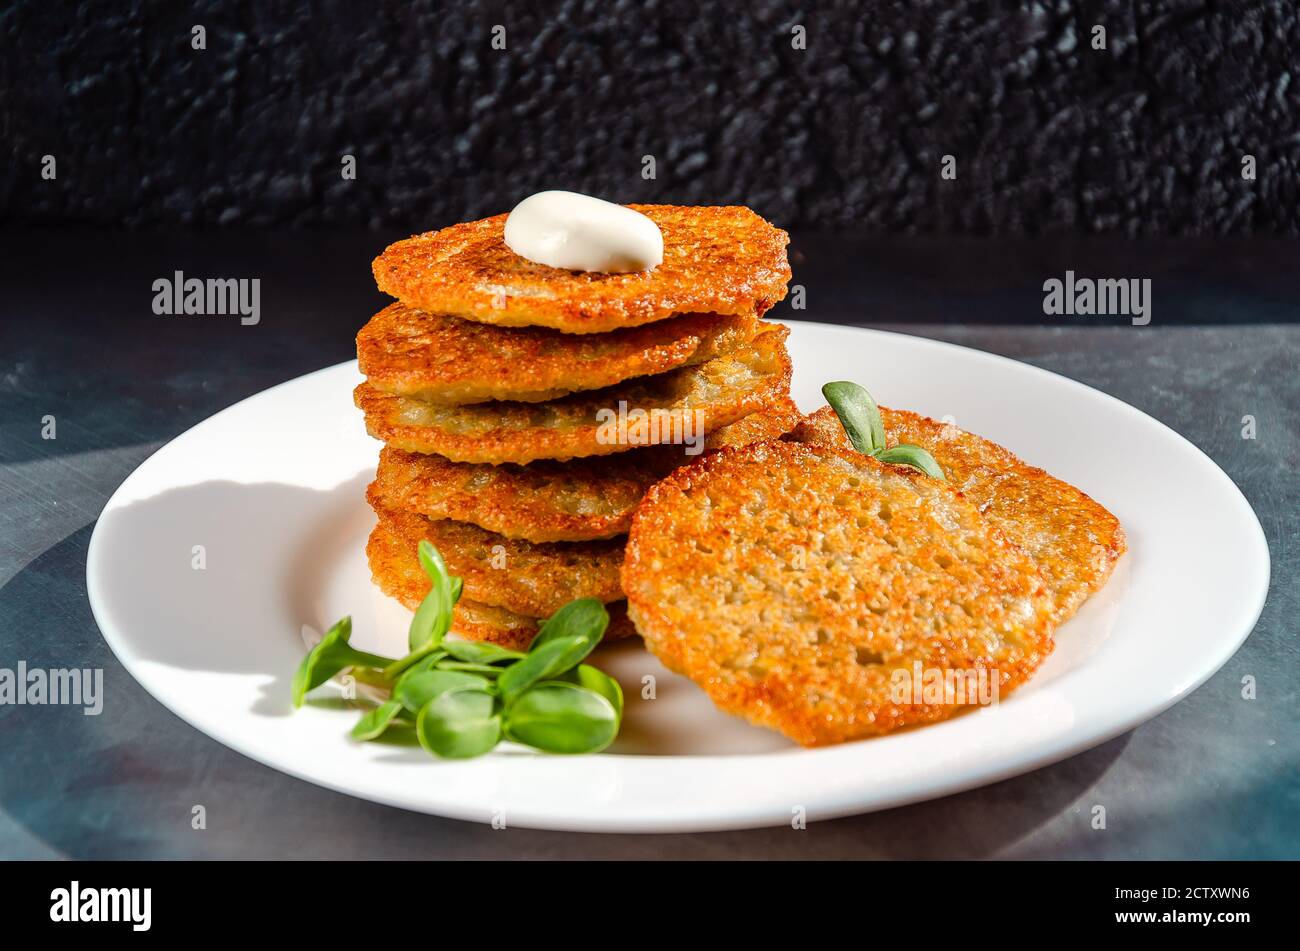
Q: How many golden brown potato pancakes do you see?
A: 8